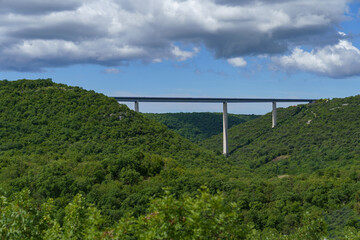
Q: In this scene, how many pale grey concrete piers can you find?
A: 3